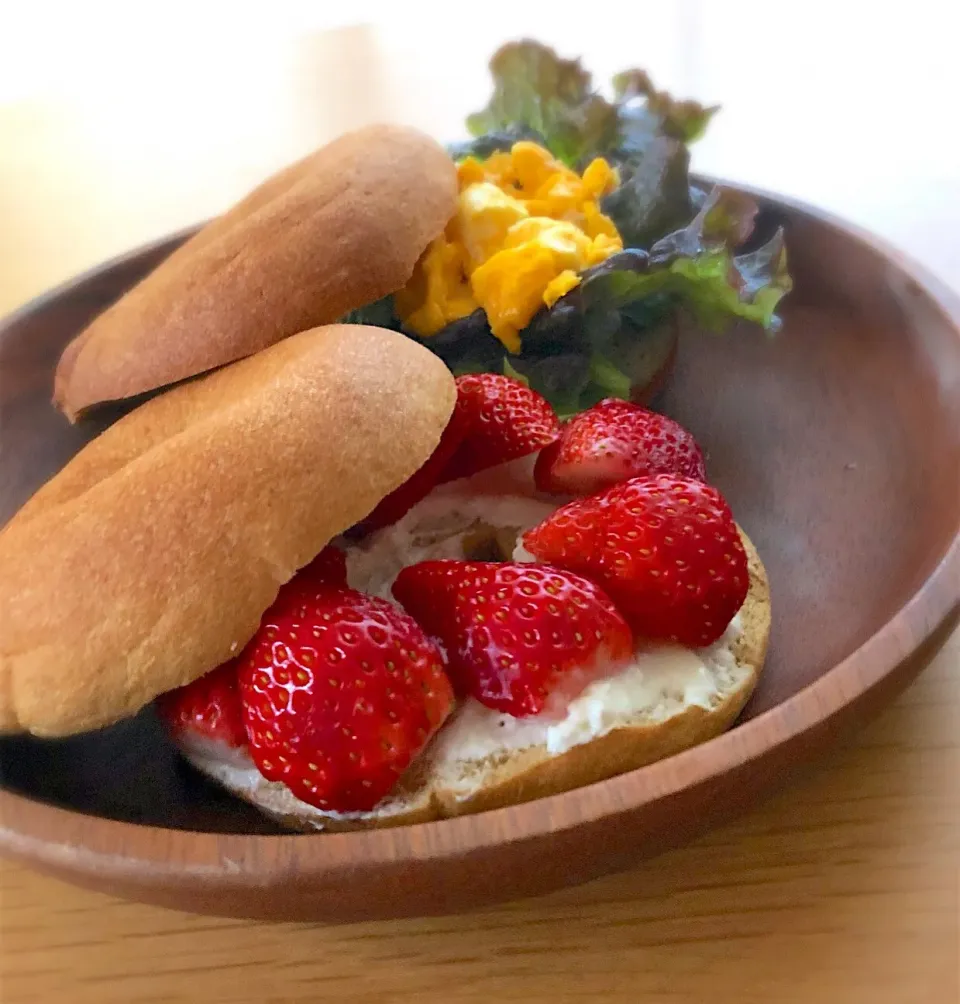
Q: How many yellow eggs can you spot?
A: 1